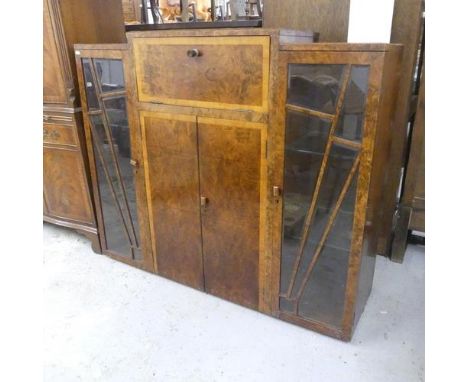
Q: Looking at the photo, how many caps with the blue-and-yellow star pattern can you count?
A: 0